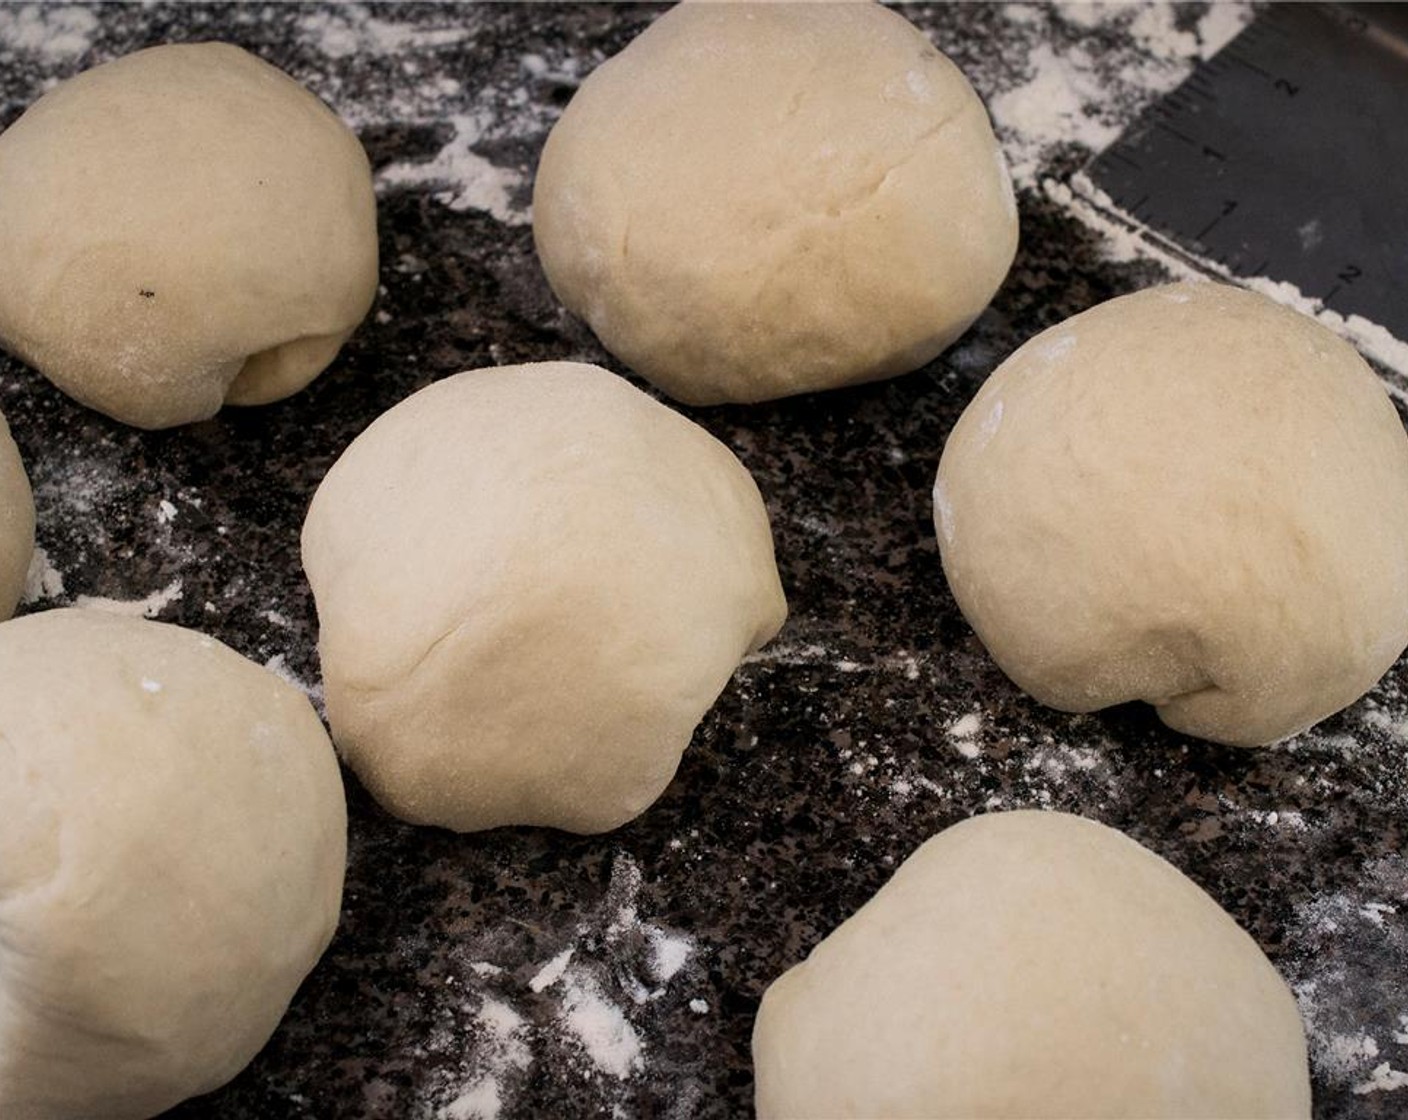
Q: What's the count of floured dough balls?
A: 7